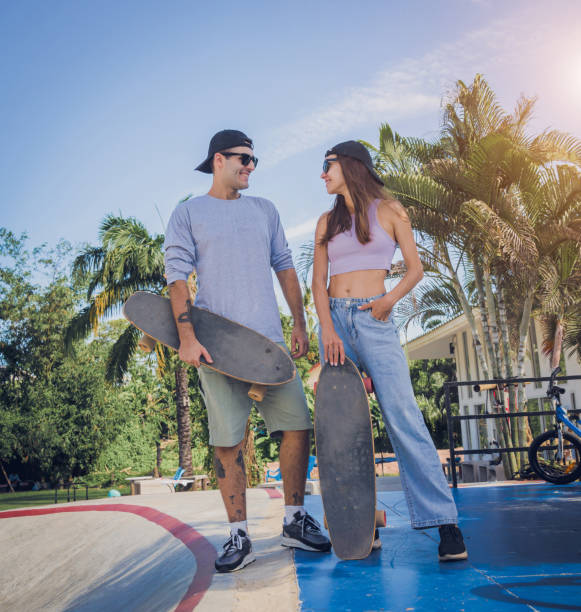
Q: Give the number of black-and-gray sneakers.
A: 2